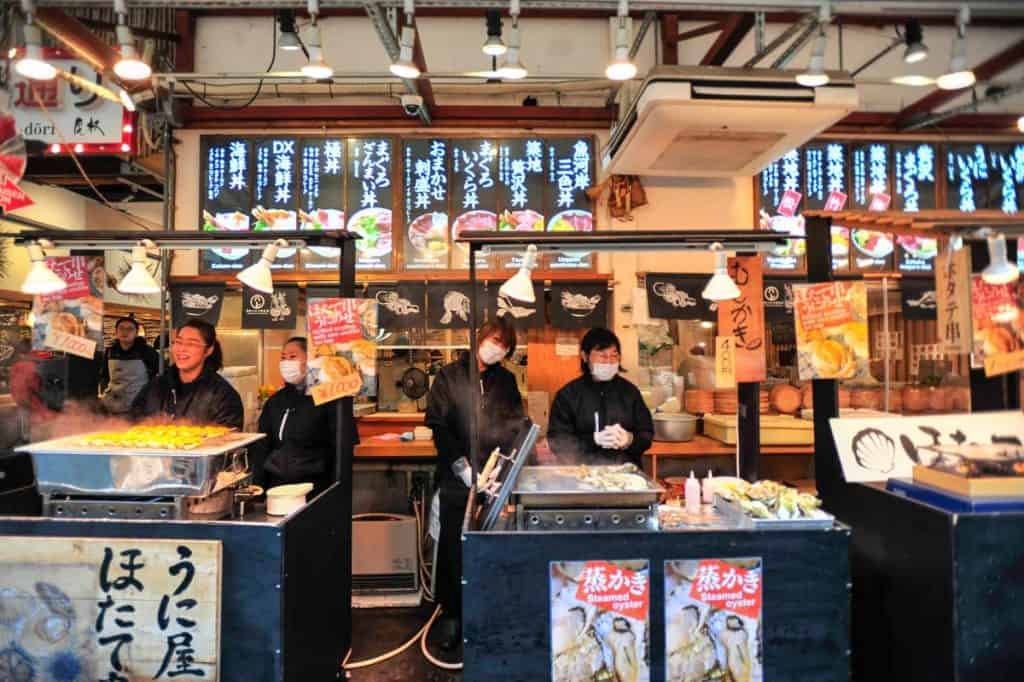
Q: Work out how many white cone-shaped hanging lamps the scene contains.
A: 6